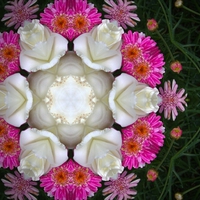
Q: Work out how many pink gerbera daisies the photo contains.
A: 12